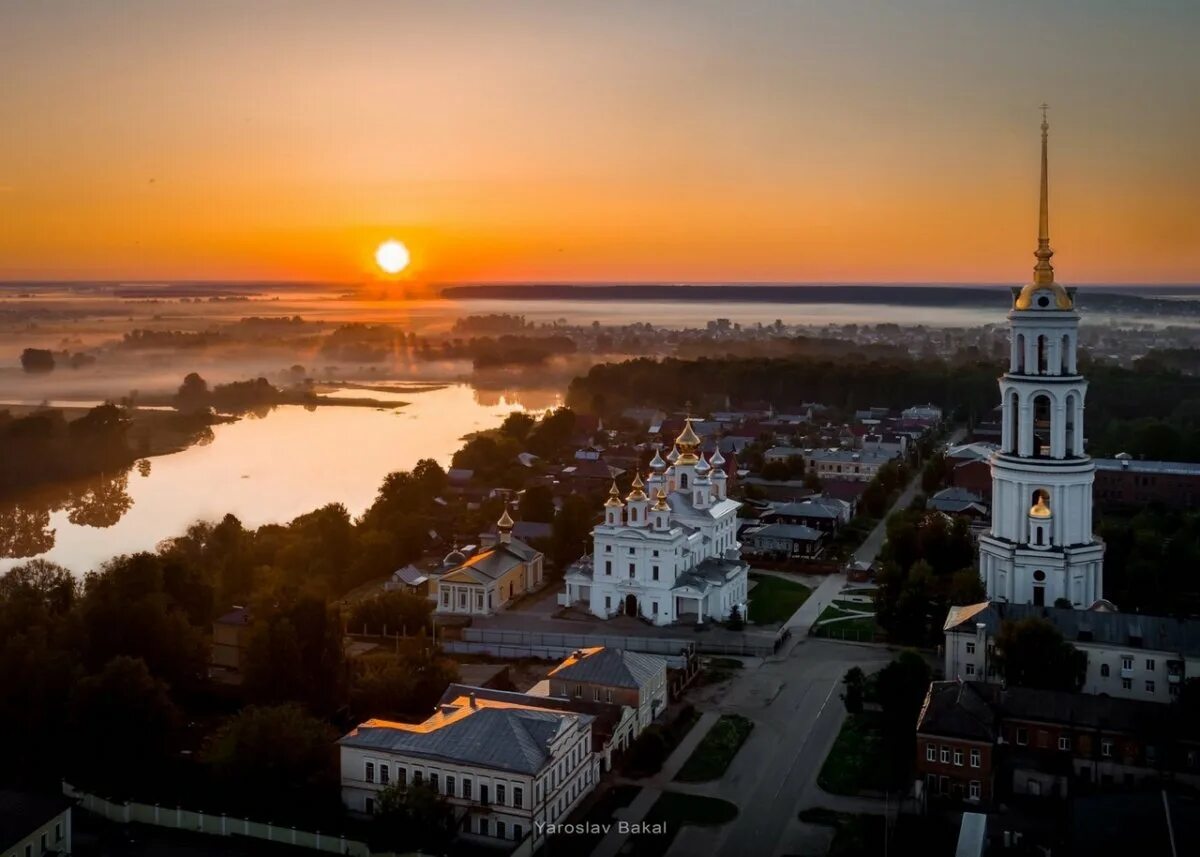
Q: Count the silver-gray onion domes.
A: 4